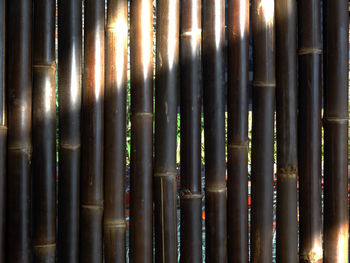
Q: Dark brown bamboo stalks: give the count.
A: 15